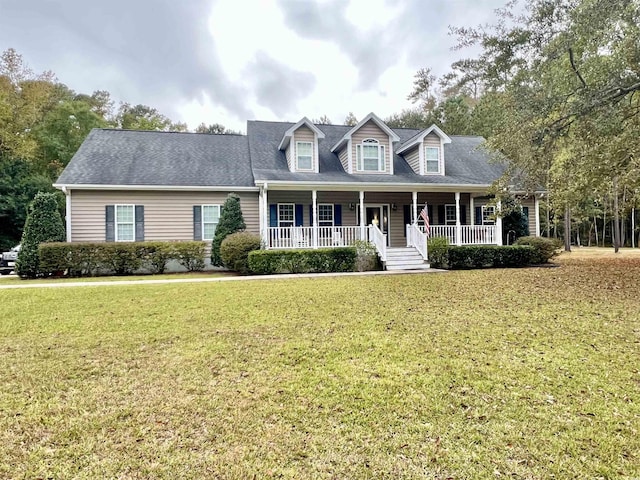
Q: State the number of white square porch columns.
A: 6